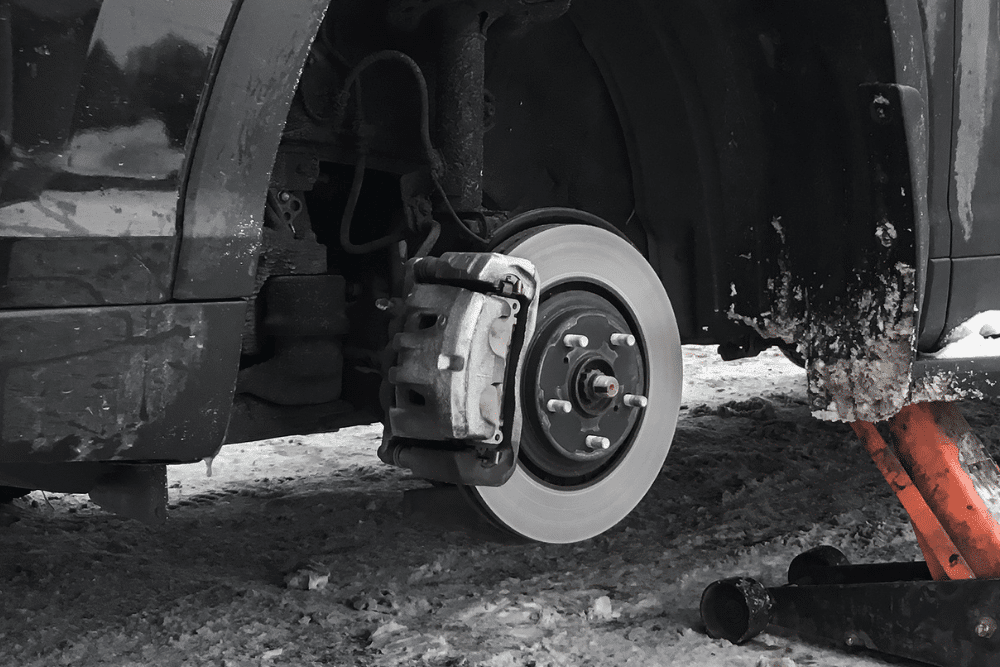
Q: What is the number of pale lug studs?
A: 5